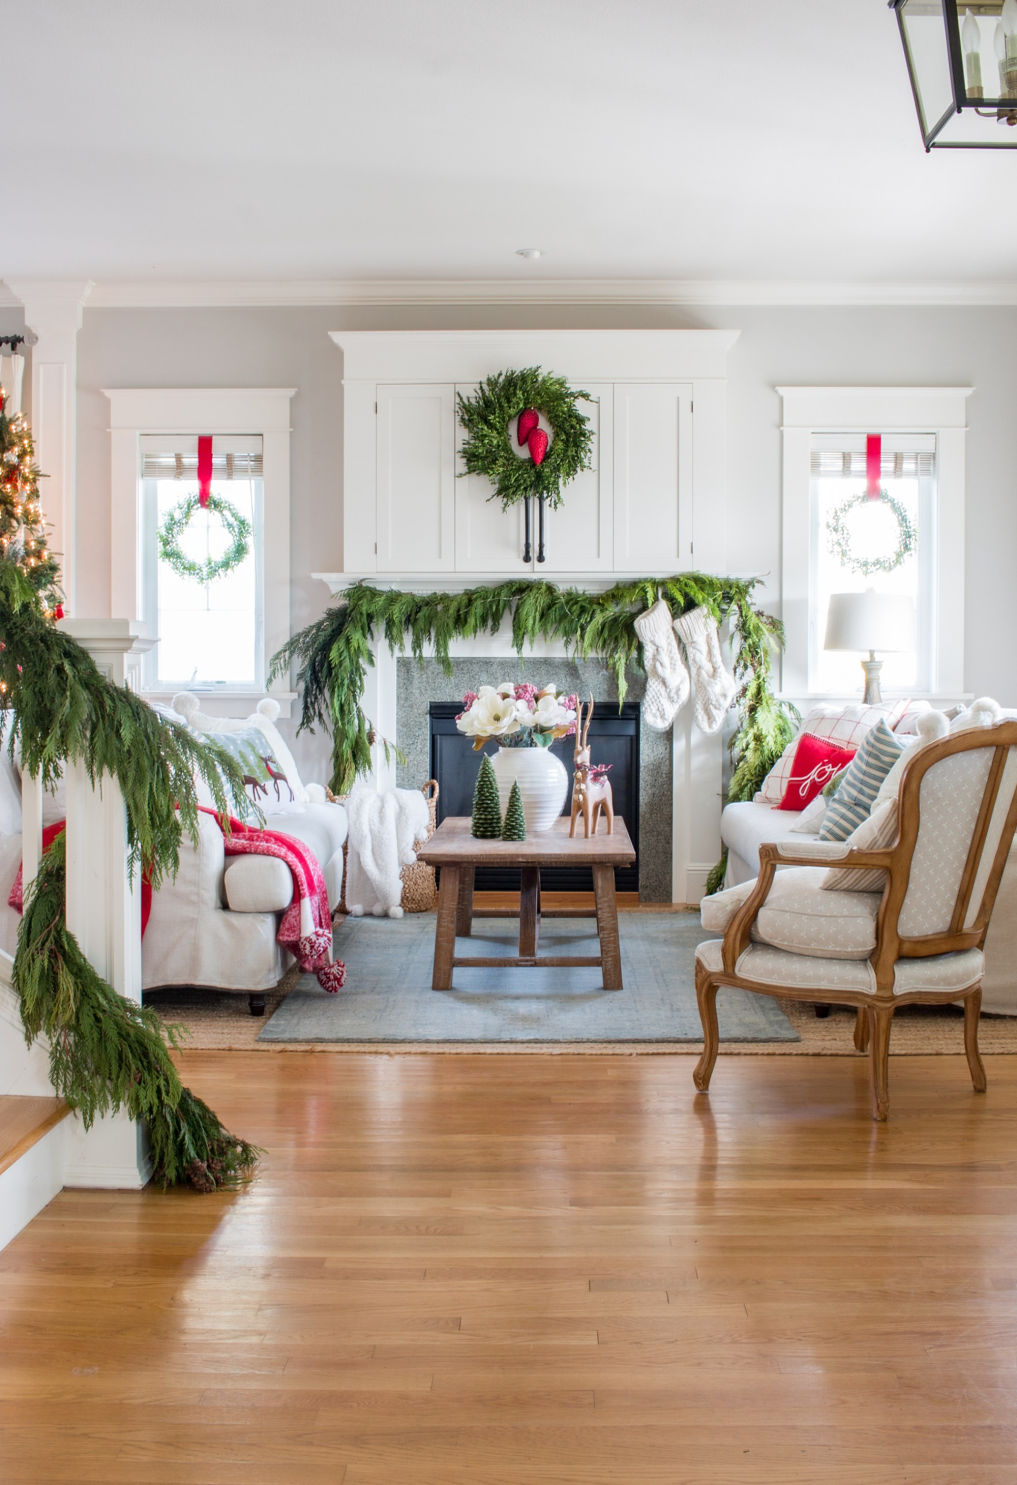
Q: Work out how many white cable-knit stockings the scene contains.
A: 2